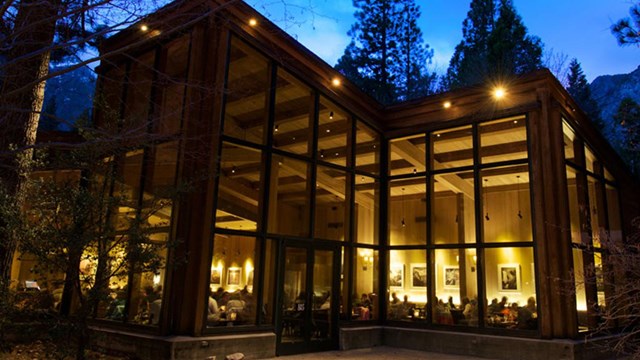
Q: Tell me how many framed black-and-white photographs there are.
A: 4